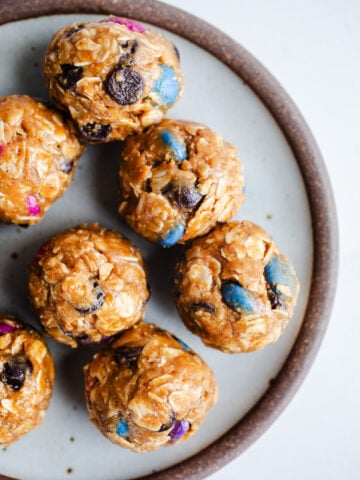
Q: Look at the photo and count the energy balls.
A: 7